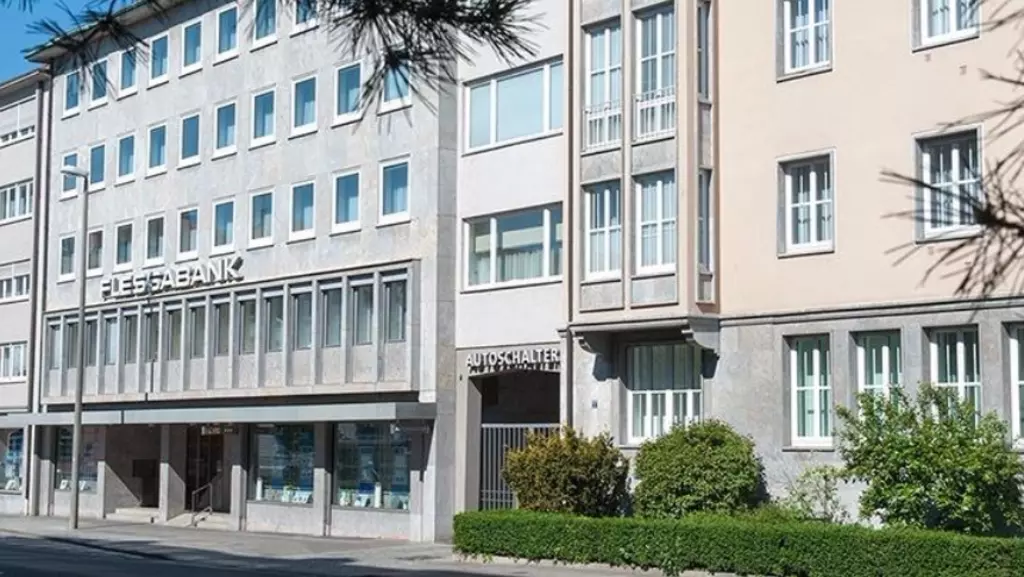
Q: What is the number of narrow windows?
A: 15